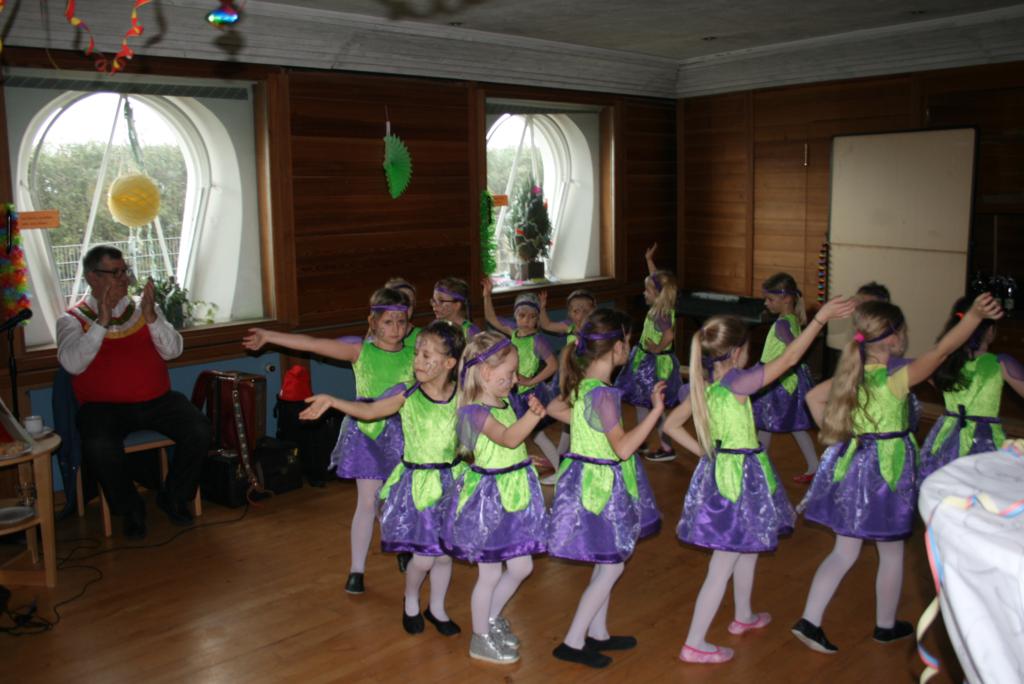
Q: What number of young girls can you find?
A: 14